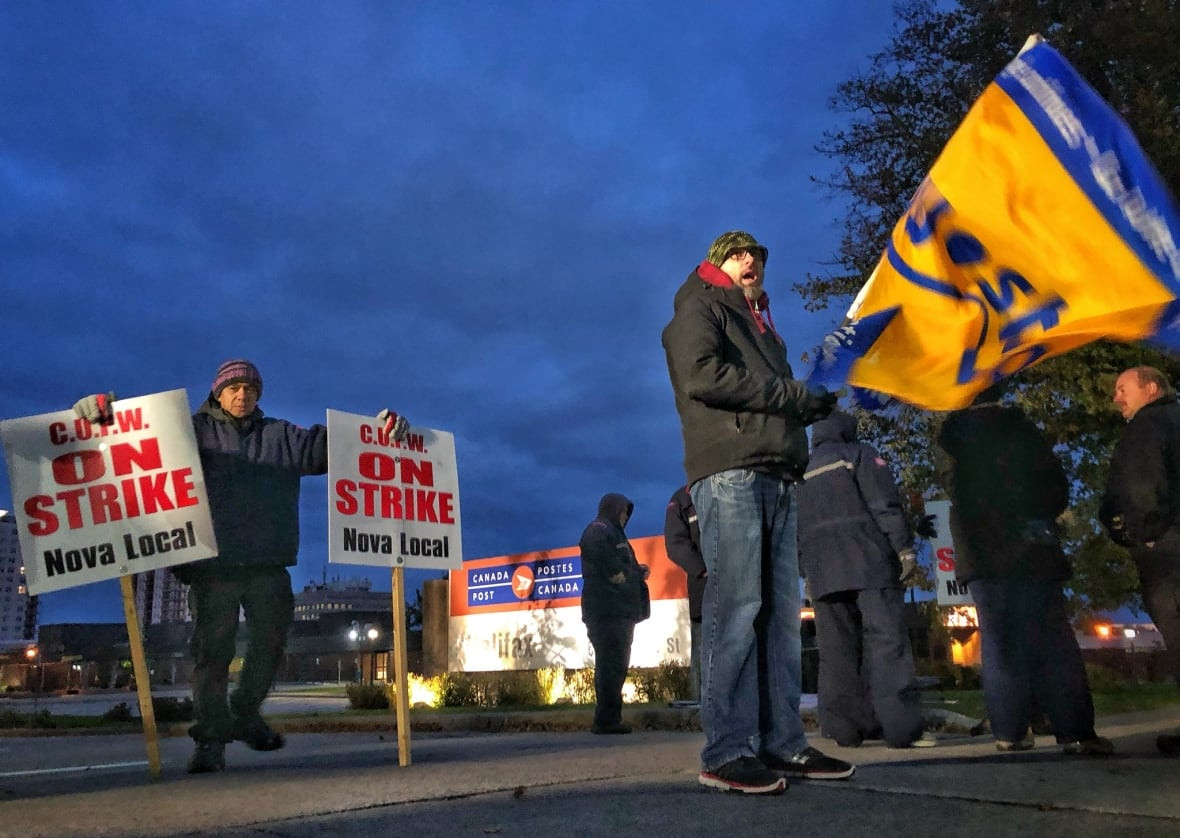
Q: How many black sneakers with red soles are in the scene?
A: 2